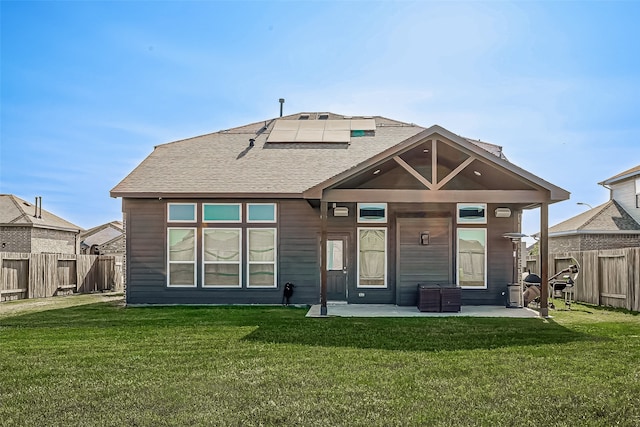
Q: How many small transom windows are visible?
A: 5